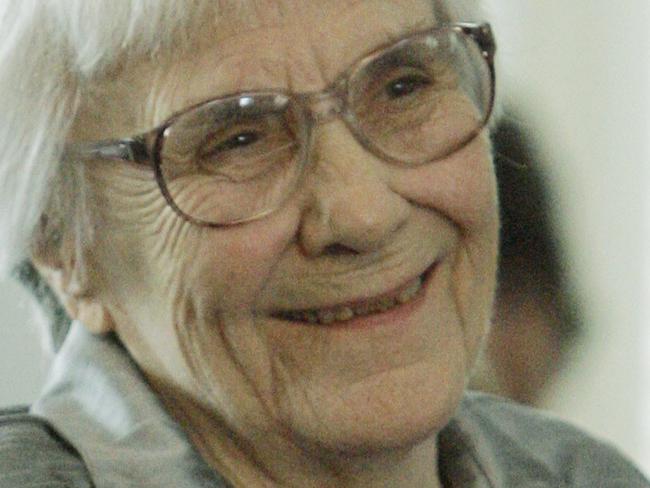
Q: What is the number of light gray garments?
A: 1